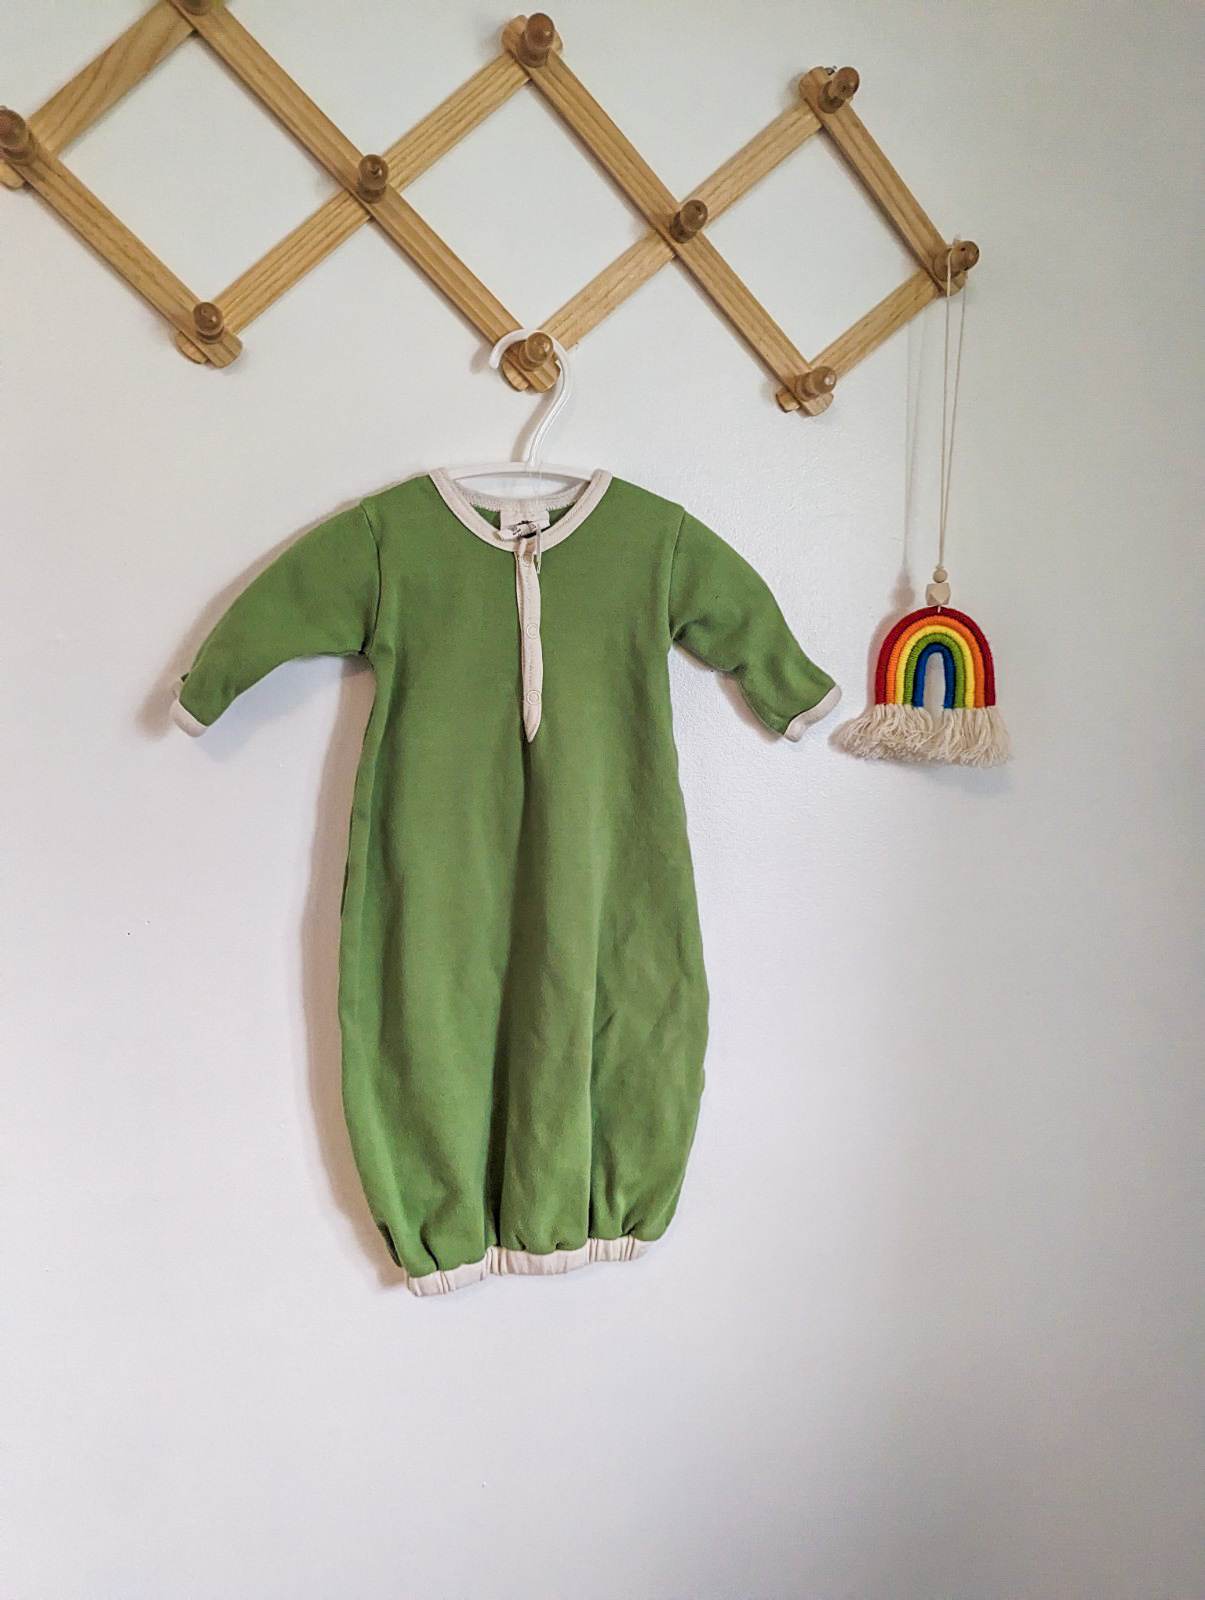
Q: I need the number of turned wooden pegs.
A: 10